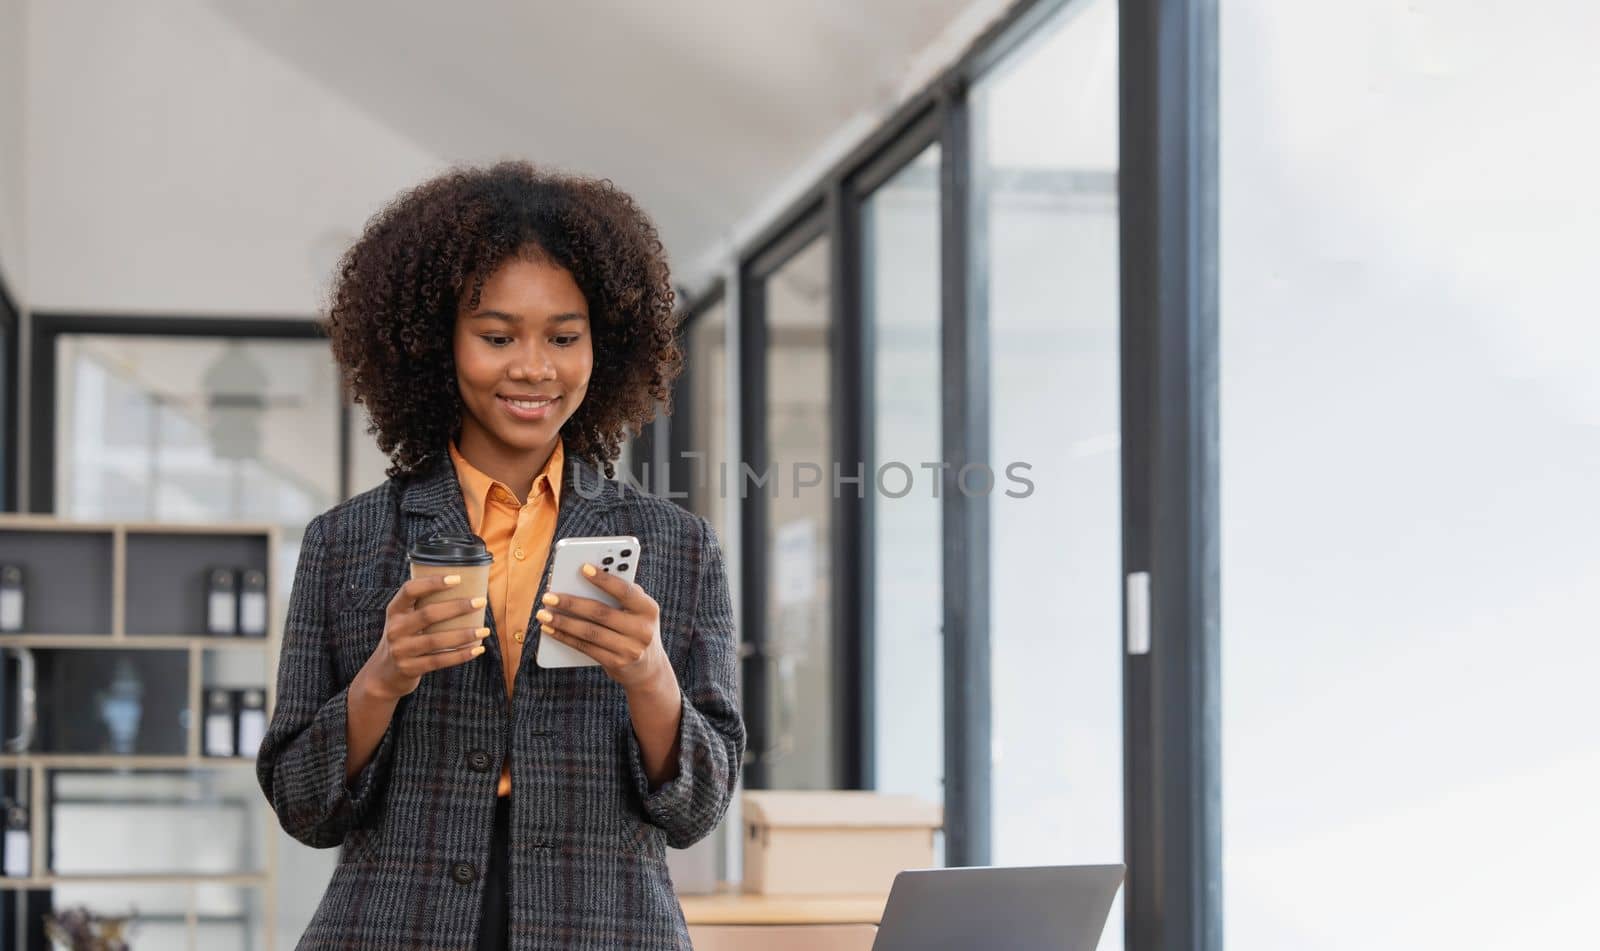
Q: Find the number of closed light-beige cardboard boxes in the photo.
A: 1